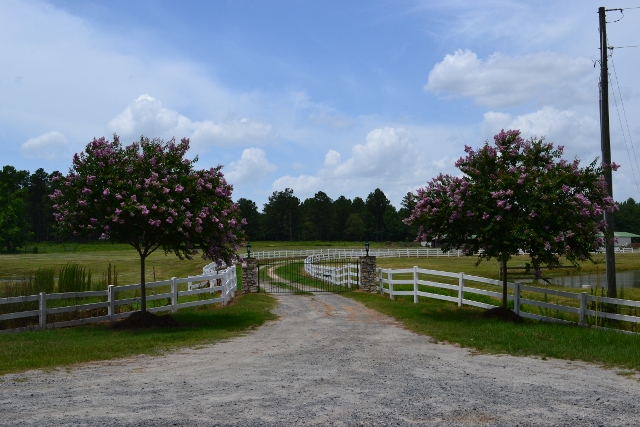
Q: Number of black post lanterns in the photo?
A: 2